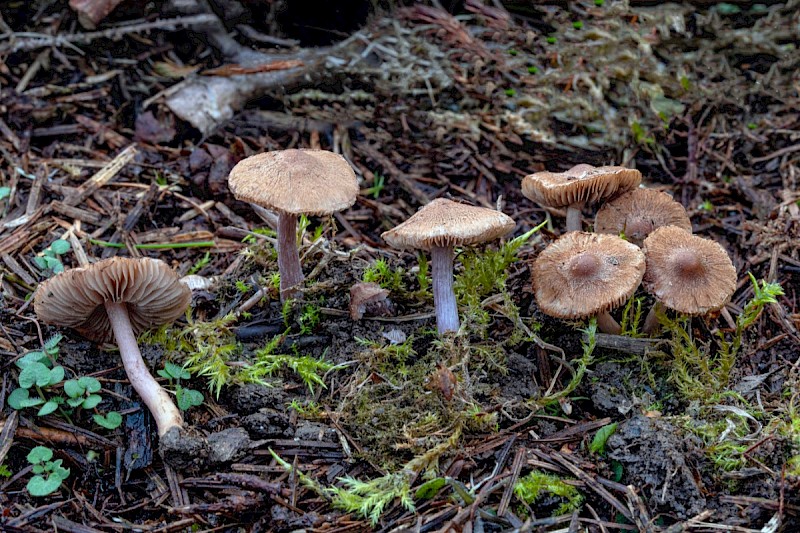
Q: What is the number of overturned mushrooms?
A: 1